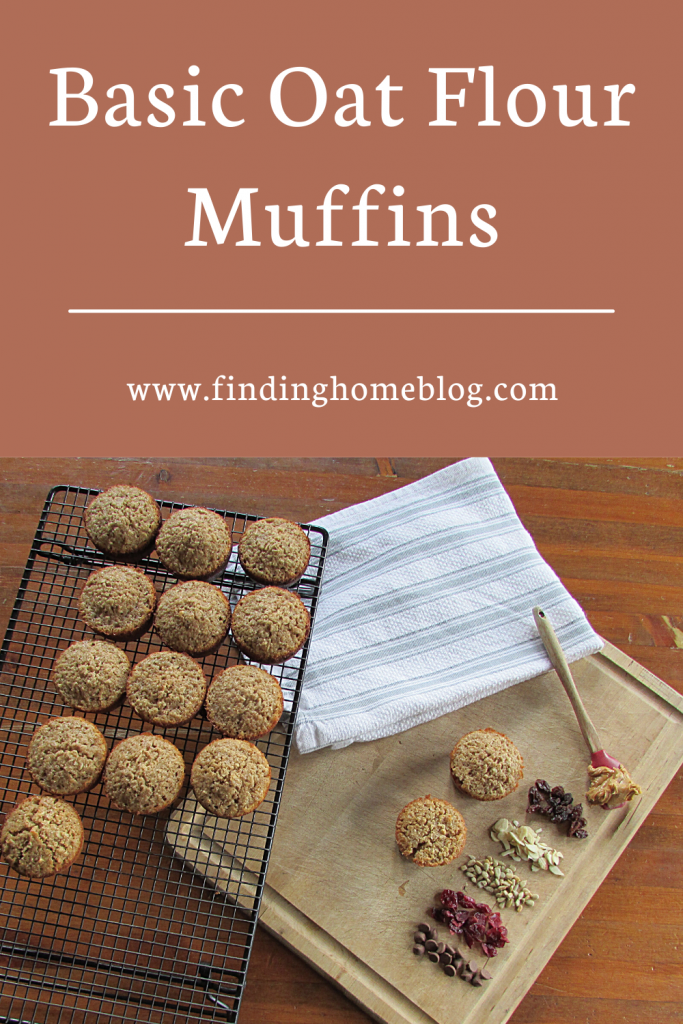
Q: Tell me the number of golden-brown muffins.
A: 15